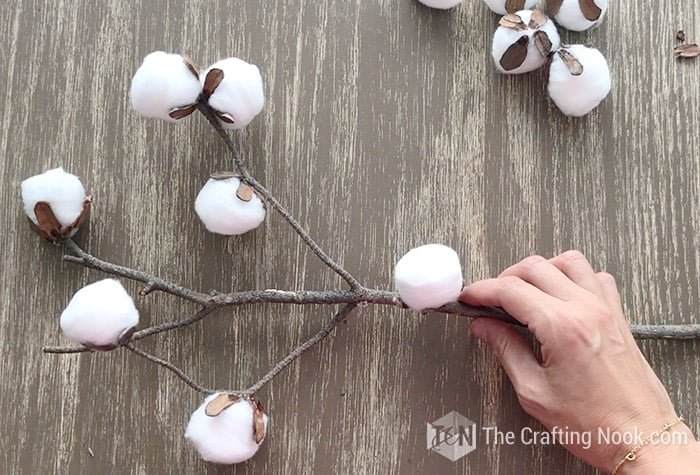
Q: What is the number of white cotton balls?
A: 12